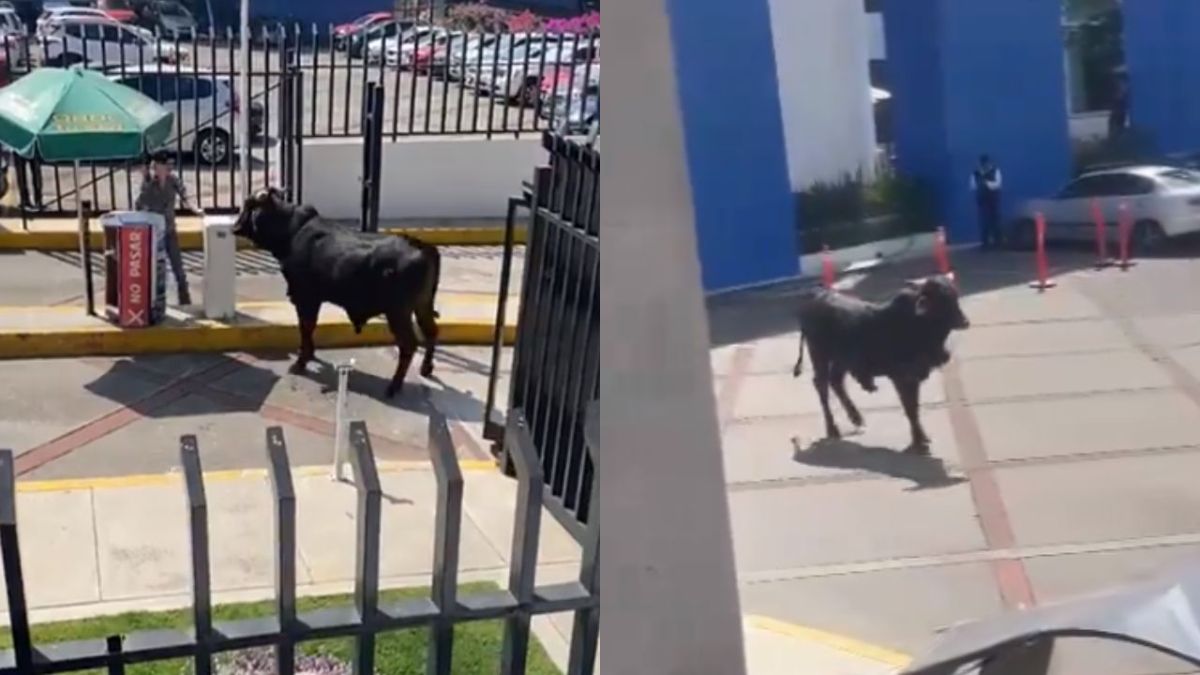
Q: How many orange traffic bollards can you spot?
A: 5